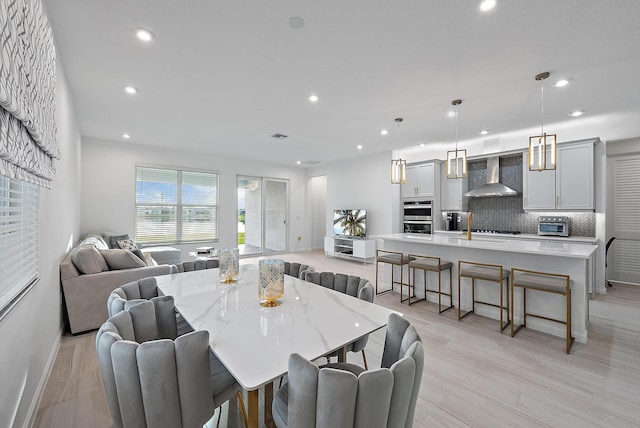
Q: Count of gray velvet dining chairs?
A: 6